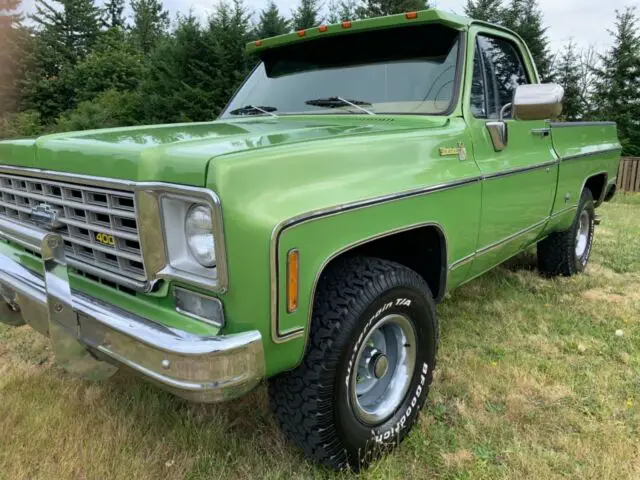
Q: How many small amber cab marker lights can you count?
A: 5